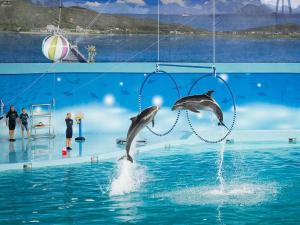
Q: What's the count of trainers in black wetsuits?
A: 3